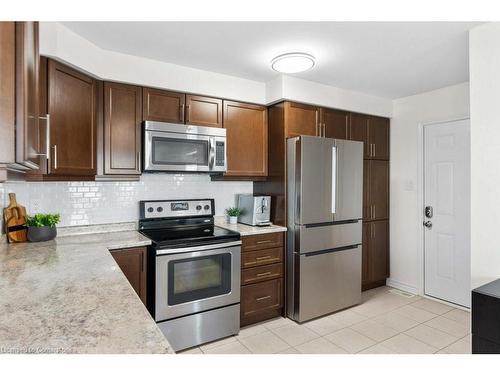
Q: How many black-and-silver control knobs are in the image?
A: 4